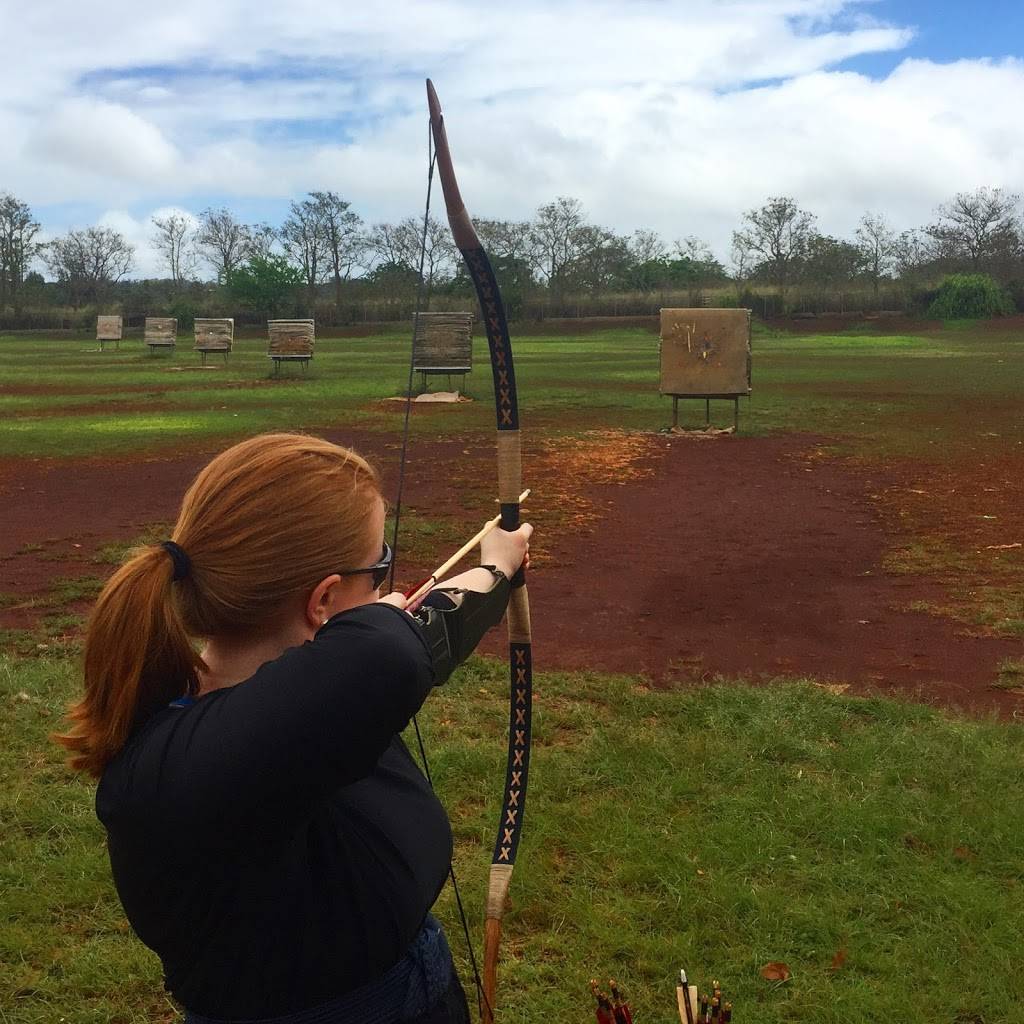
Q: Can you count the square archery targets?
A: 6